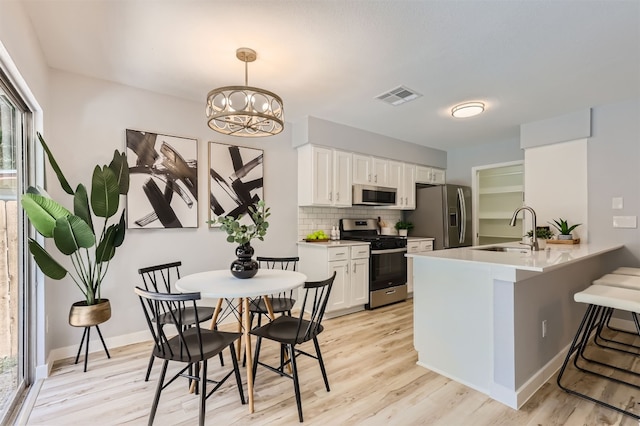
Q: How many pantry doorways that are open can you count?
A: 1